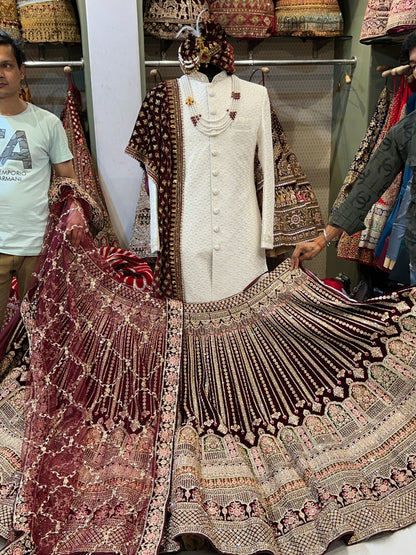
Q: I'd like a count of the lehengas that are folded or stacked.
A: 7